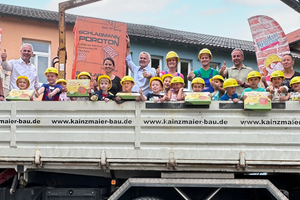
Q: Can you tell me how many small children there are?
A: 15